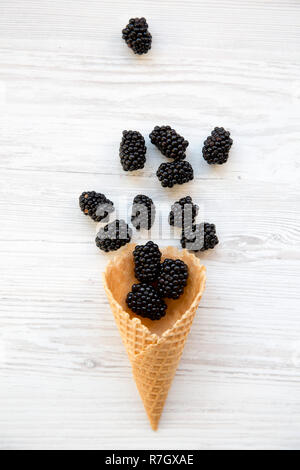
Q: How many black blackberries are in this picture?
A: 13